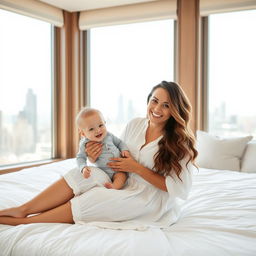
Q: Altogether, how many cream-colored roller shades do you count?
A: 3